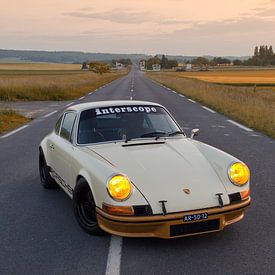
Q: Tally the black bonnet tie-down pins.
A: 2